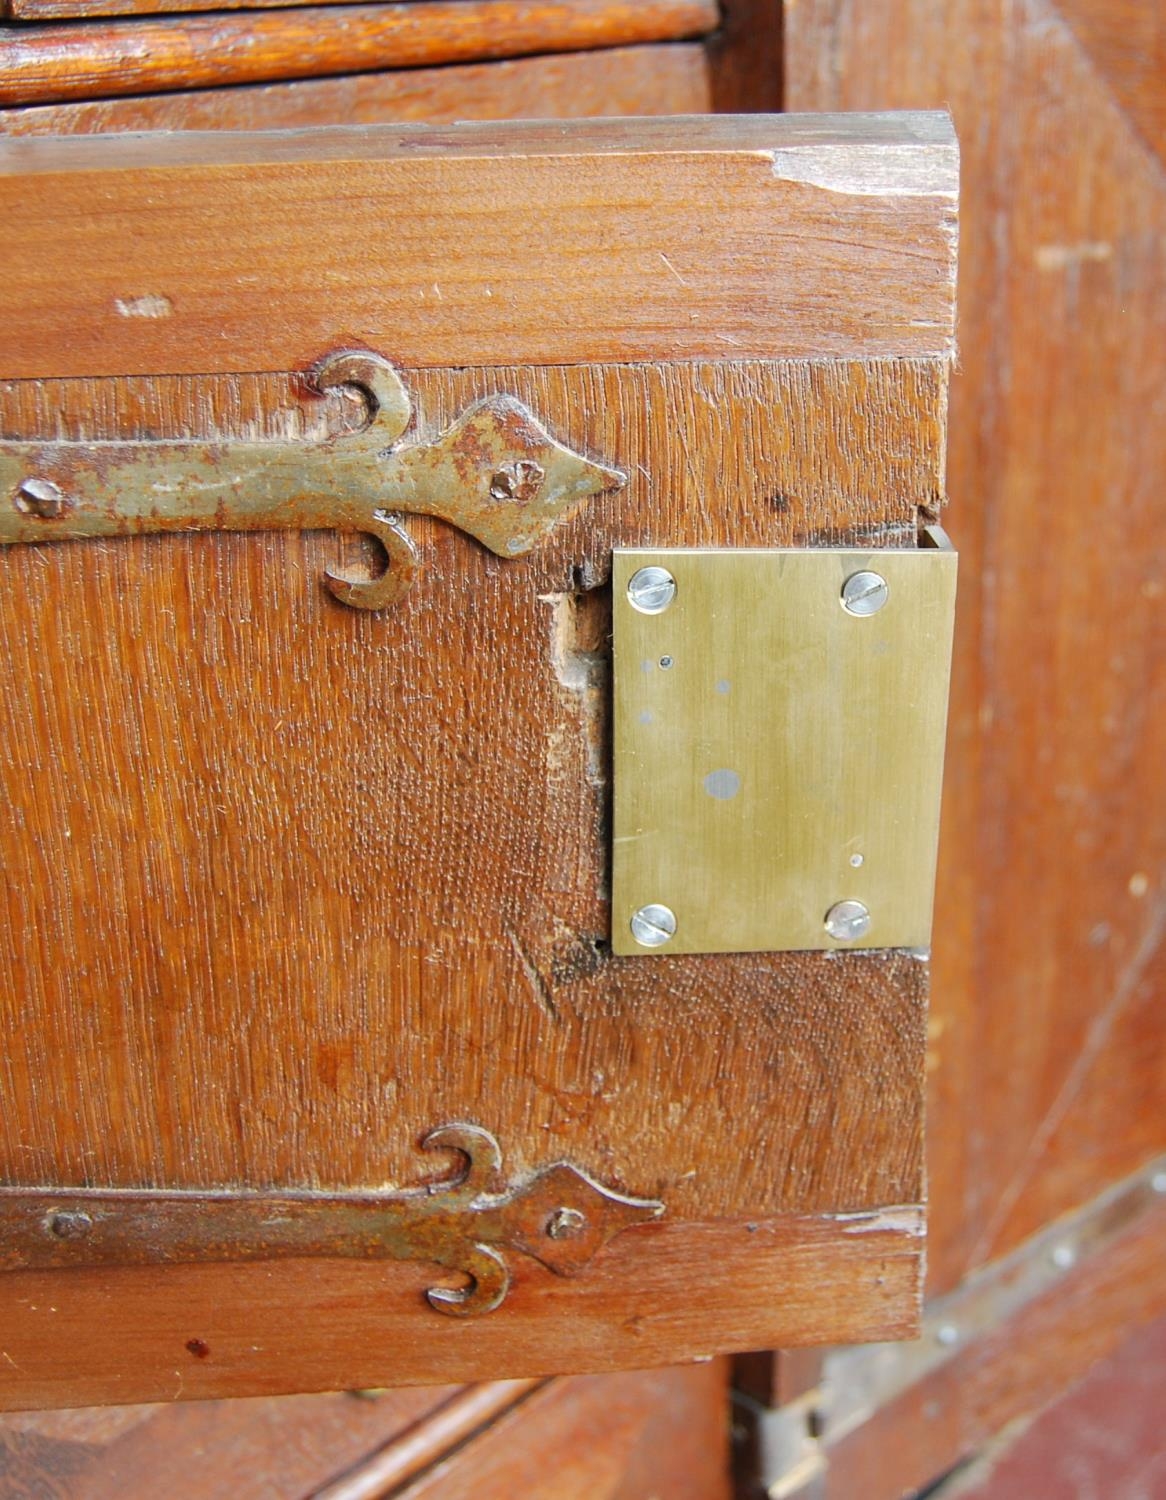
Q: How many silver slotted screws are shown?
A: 4